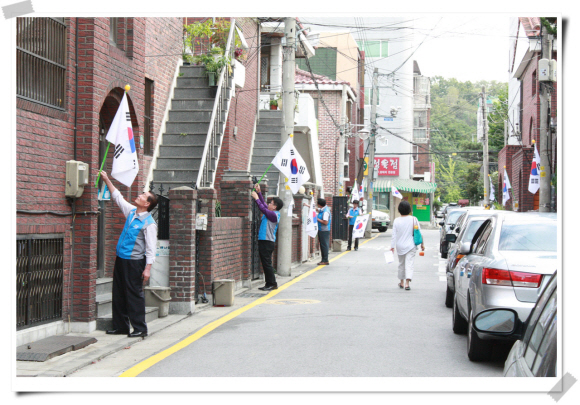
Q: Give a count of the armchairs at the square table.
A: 0